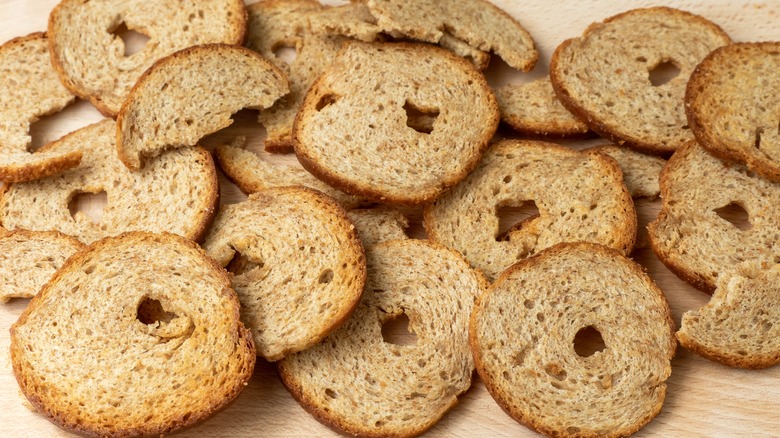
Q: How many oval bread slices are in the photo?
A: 11